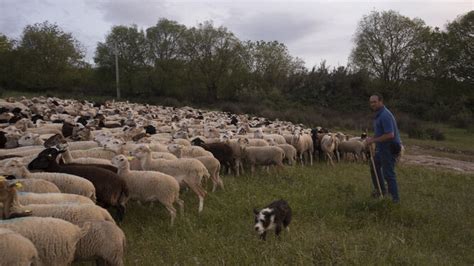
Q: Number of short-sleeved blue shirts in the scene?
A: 1